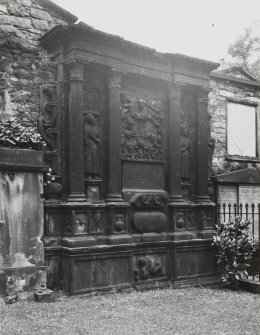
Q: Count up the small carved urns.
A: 2